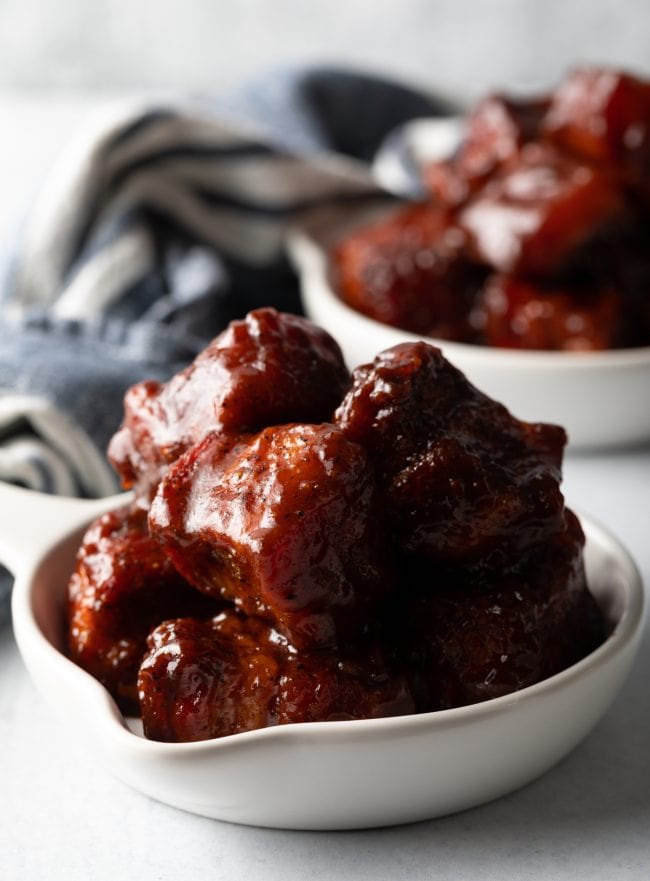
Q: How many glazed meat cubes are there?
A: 11